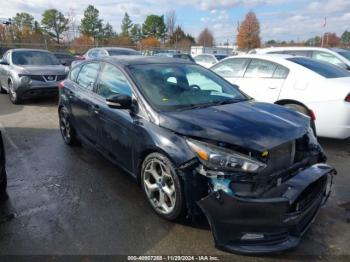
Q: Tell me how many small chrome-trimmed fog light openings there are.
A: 1